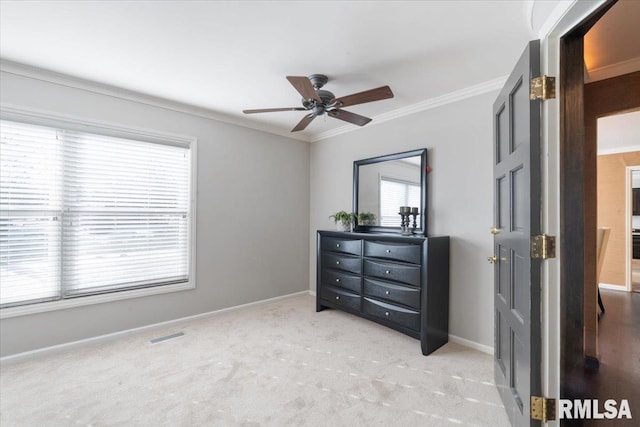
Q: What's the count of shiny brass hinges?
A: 3